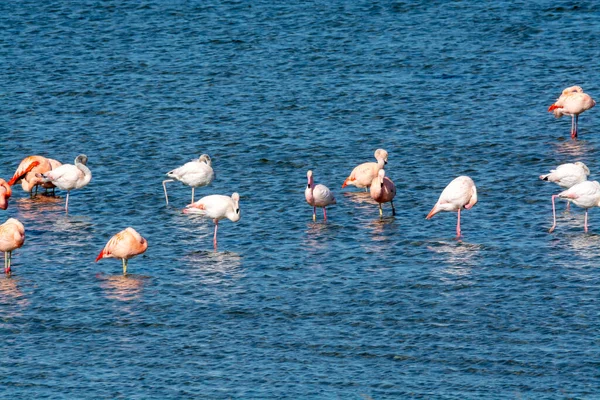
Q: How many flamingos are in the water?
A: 15